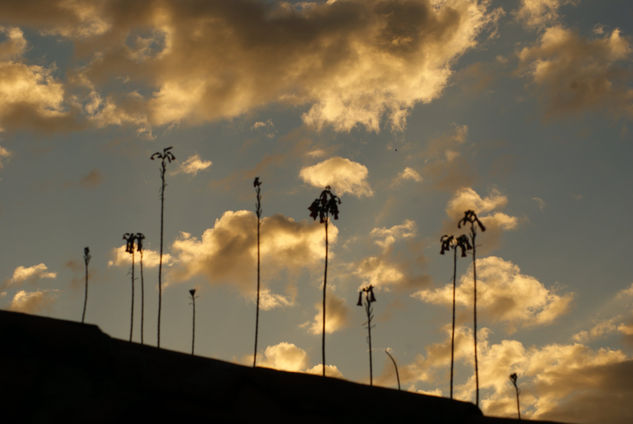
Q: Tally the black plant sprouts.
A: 12